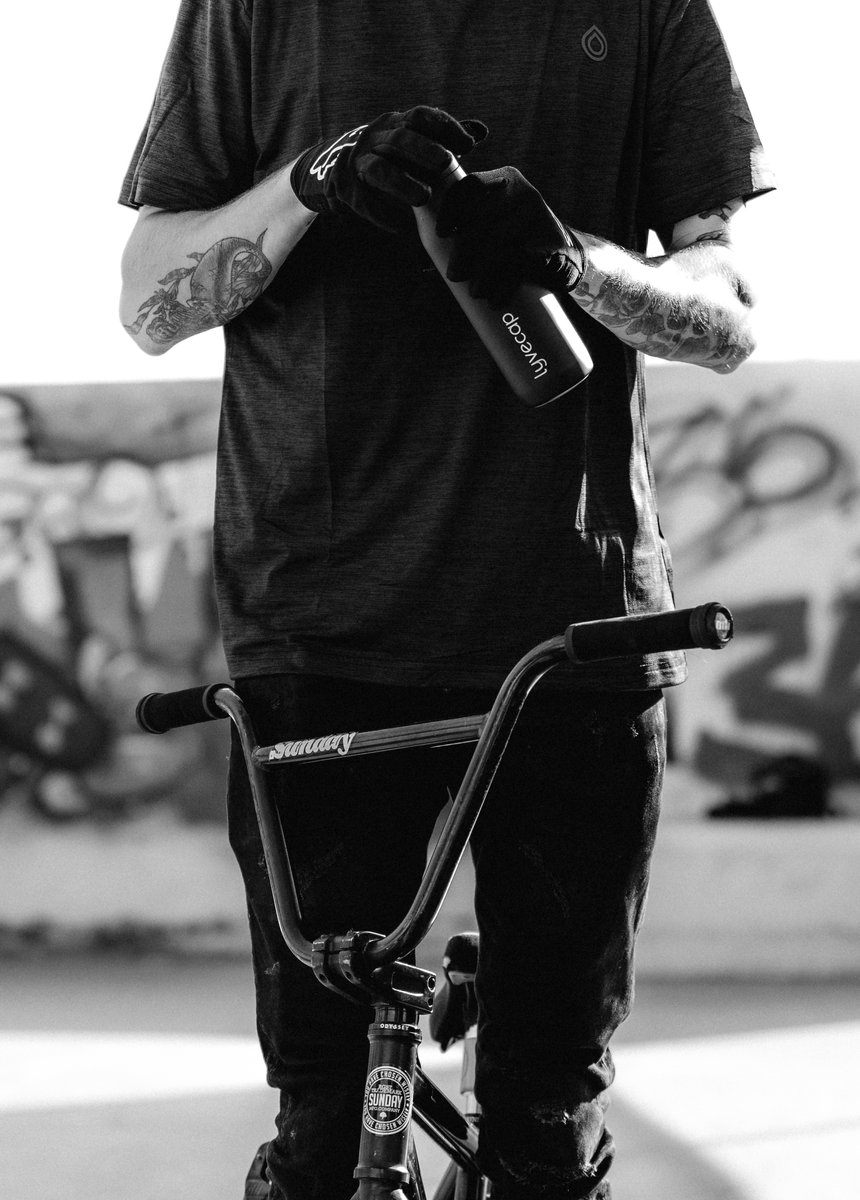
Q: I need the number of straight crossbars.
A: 1